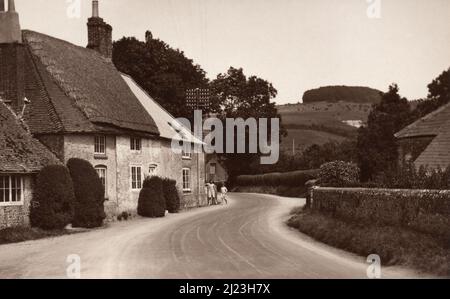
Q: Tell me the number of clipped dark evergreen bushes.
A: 4